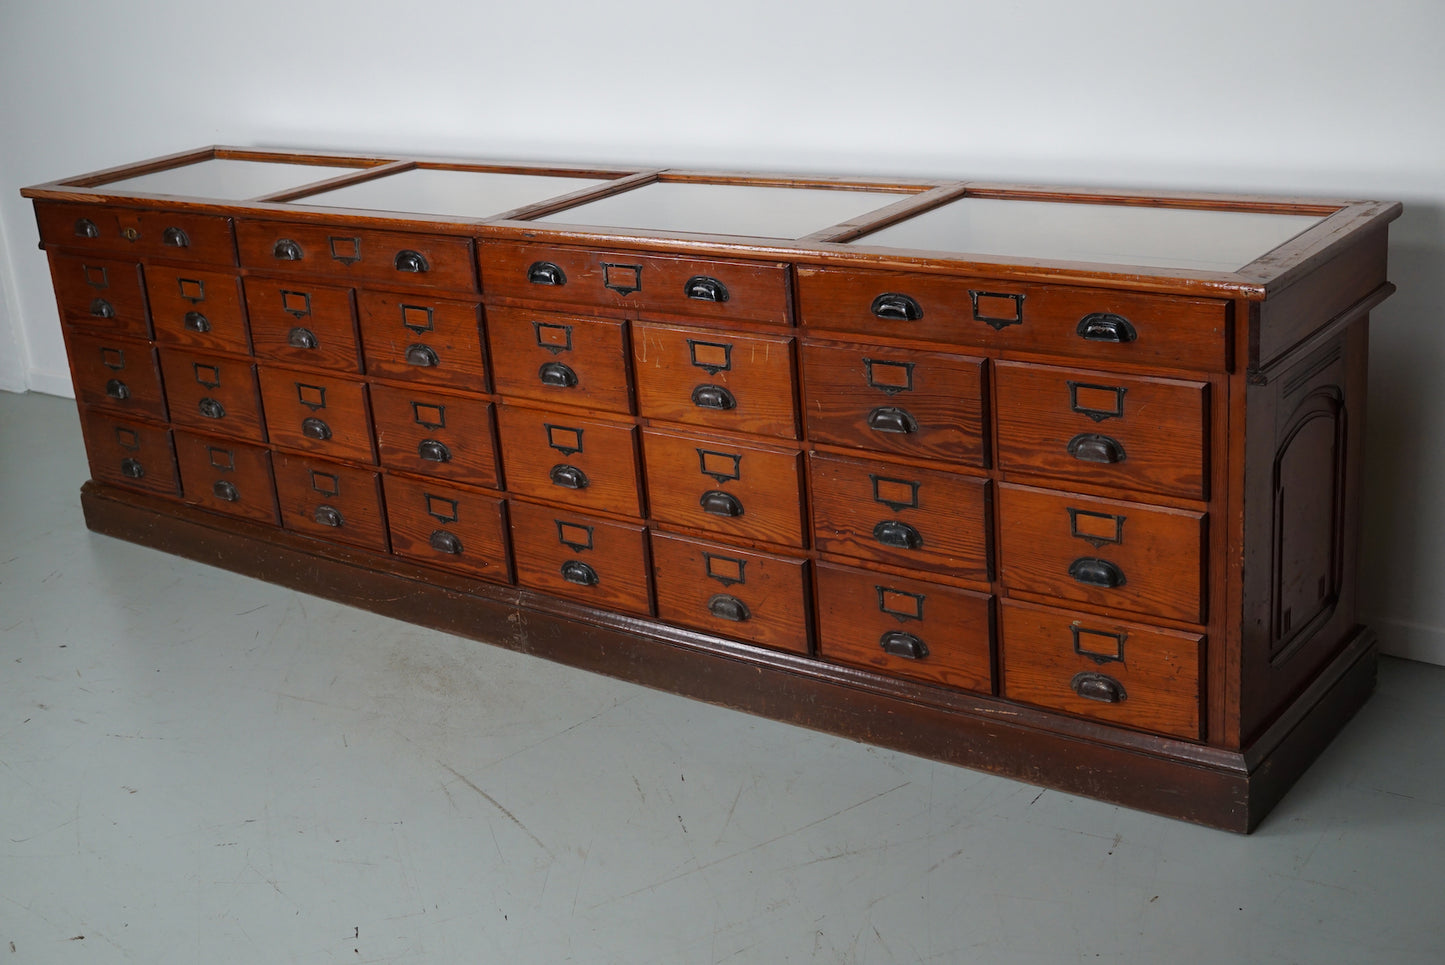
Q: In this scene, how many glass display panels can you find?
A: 4